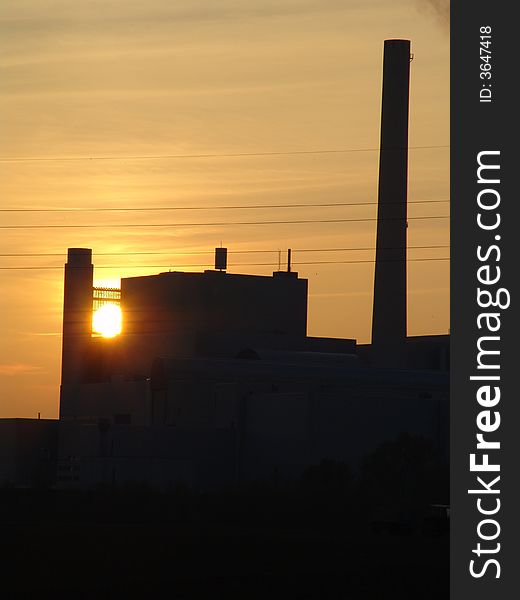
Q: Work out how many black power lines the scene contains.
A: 5